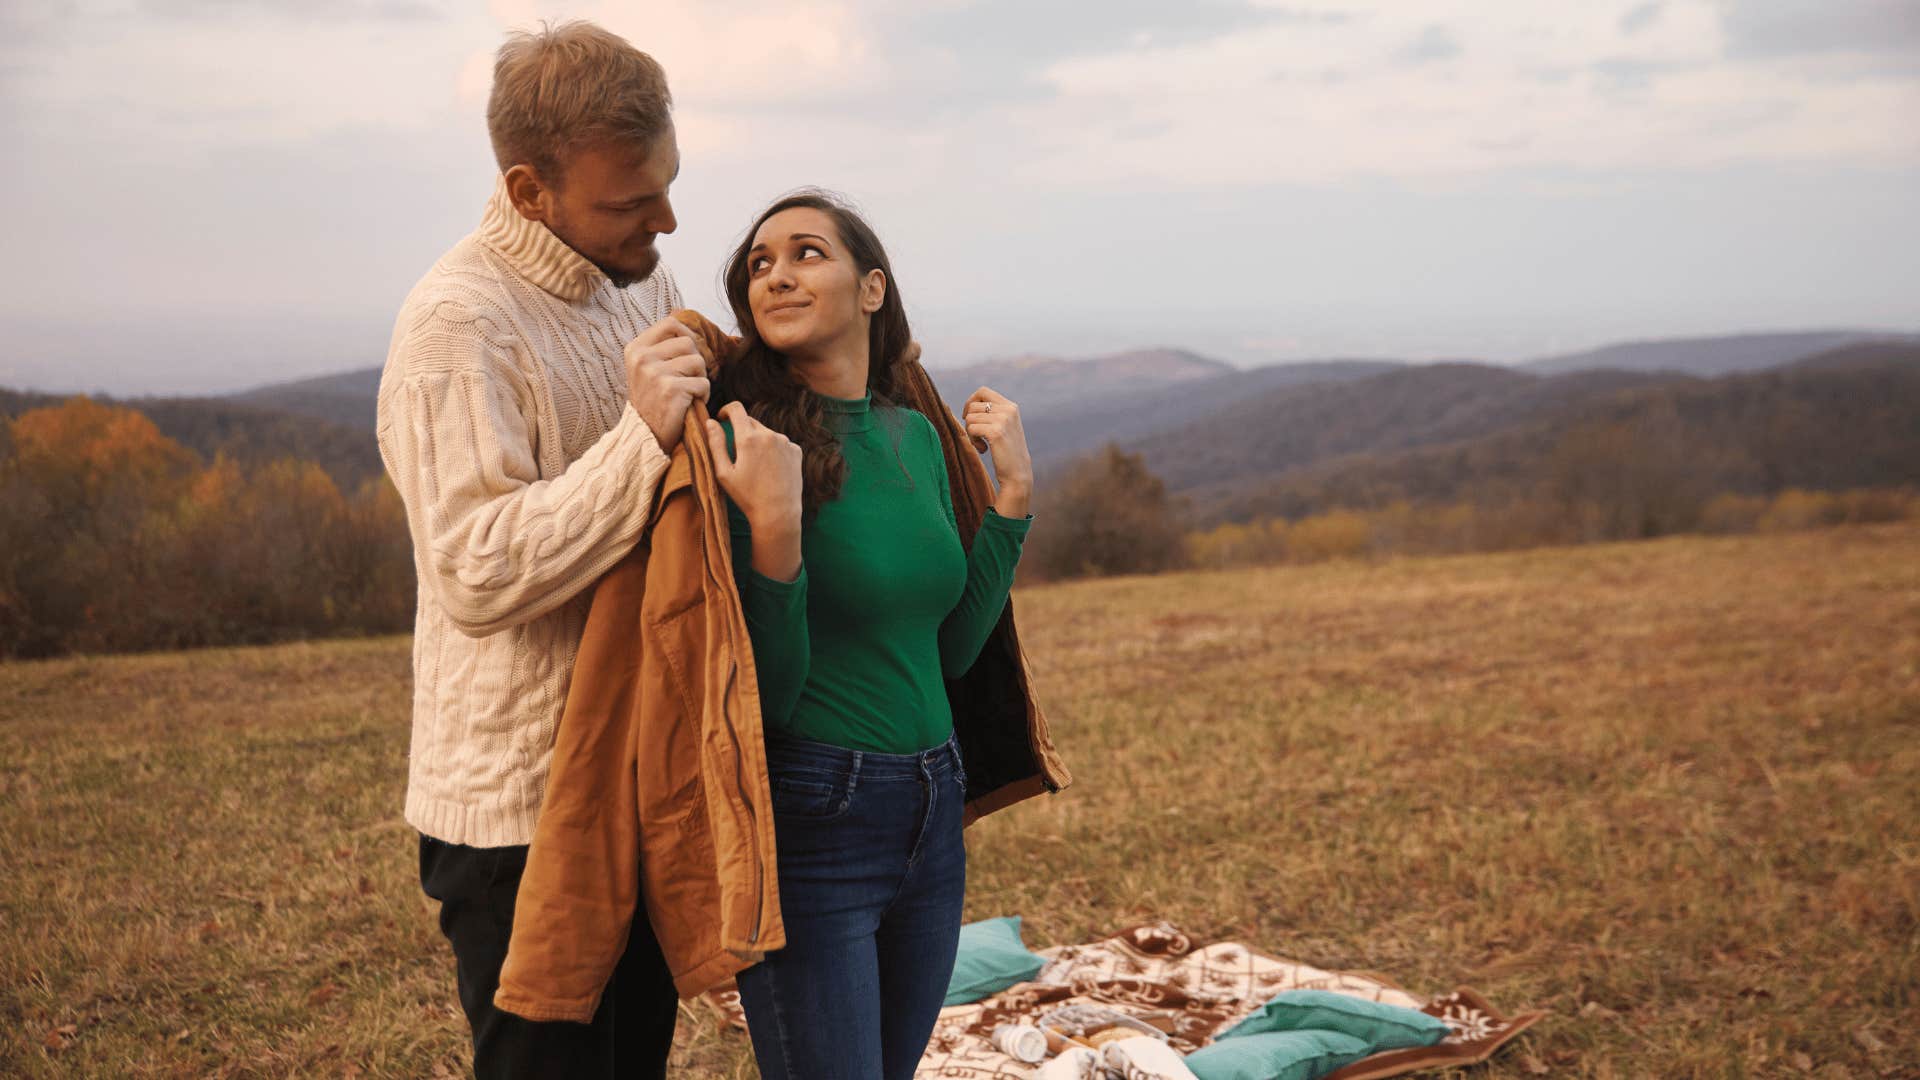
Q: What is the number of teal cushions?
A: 3